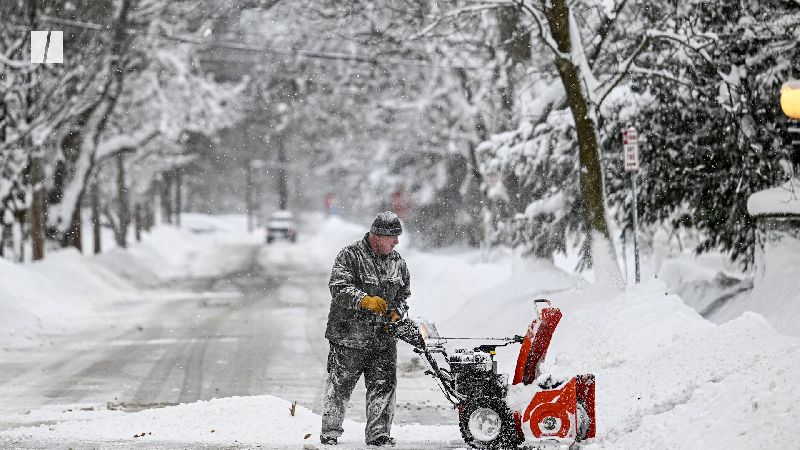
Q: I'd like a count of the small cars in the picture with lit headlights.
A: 0